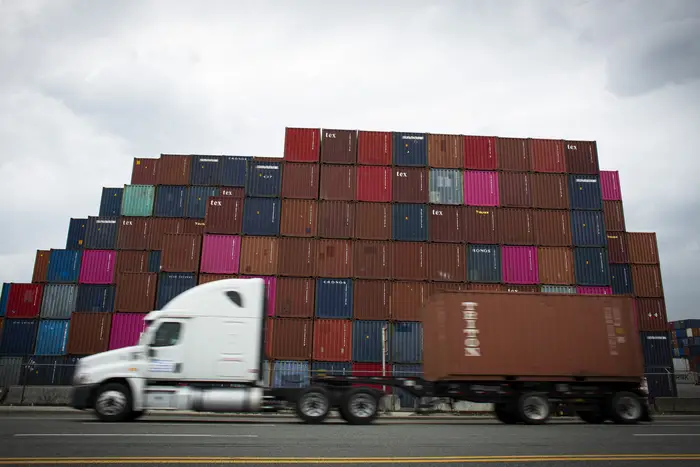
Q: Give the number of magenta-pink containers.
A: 8